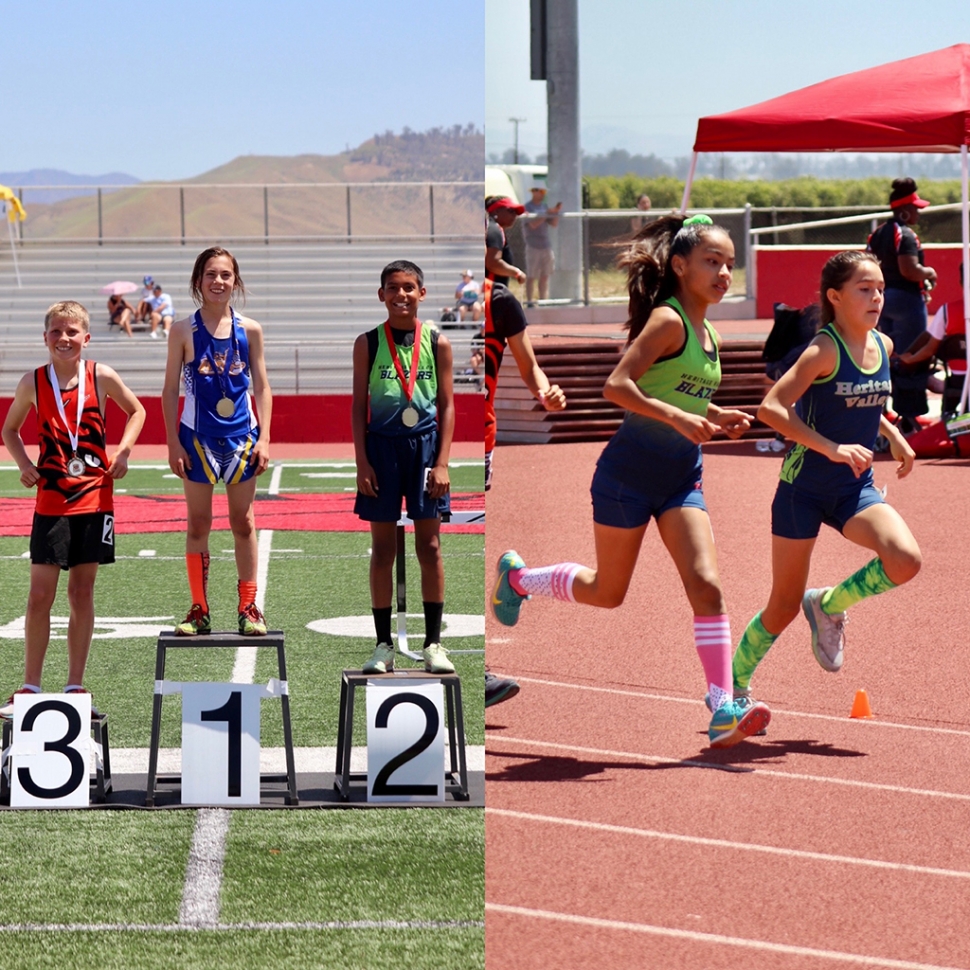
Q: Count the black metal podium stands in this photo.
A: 3